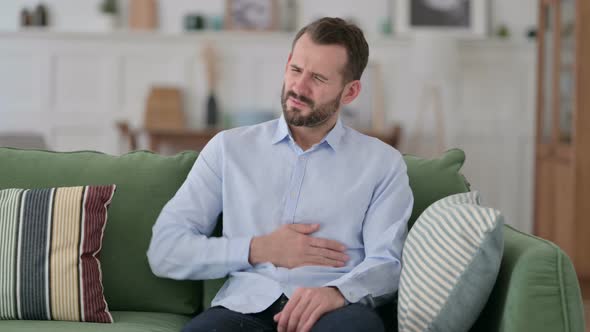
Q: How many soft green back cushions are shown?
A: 2